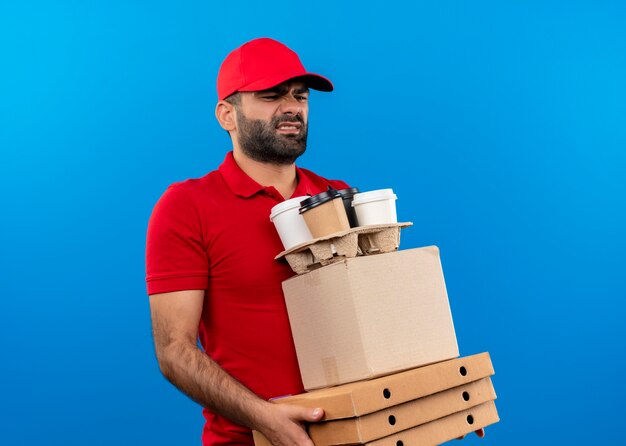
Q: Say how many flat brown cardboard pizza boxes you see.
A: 3